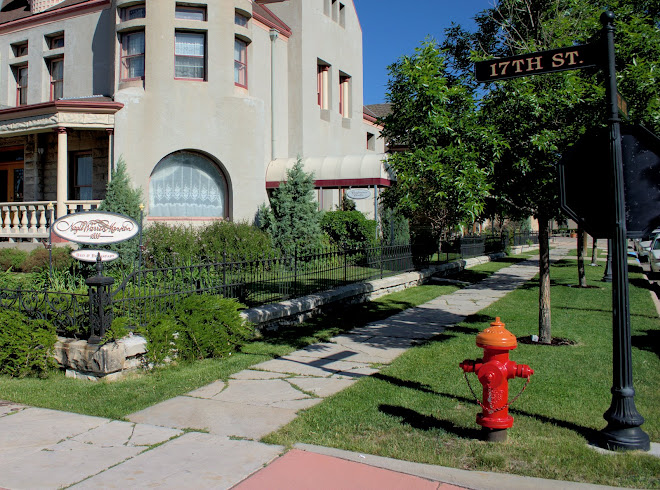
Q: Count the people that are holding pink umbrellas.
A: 0